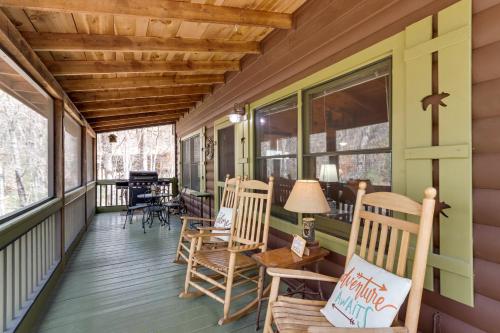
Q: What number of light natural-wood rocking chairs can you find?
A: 3